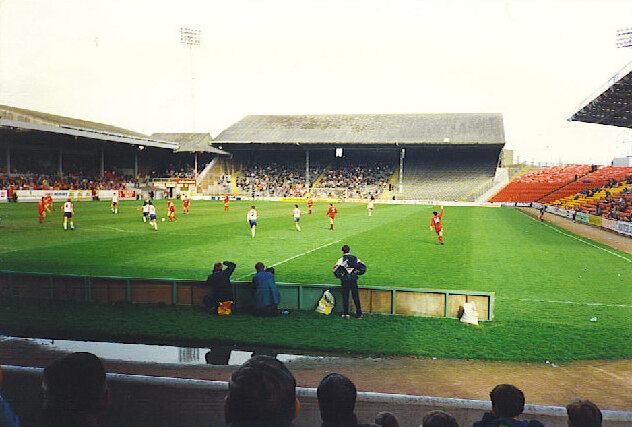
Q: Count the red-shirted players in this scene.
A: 8